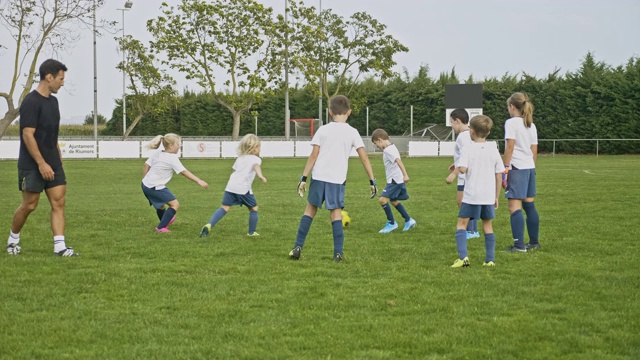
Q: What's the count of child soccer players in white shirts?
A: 7